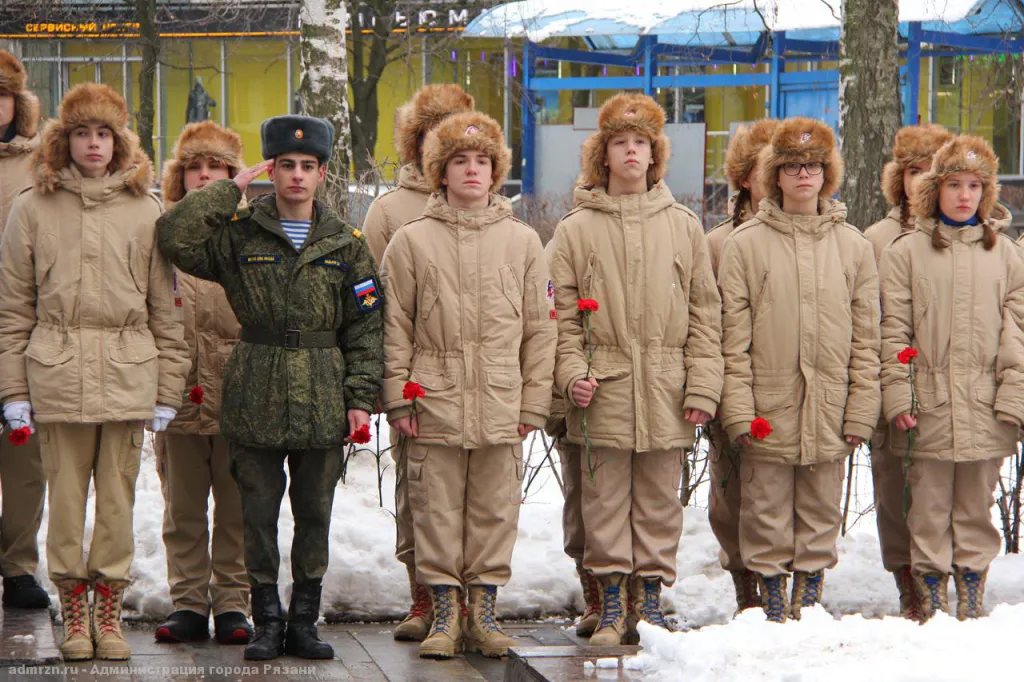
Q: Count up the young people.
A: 11